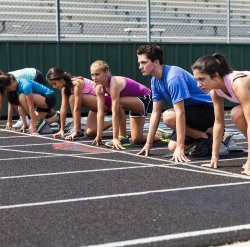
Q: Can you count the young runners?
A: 6